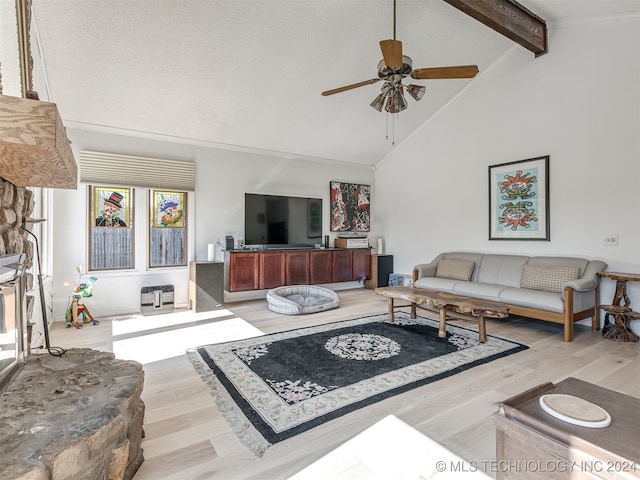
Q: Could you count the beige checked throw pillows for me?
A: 2